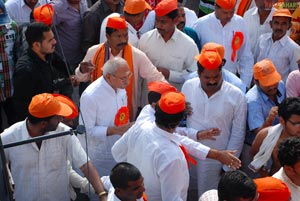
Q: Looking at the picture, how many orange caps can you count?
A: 14